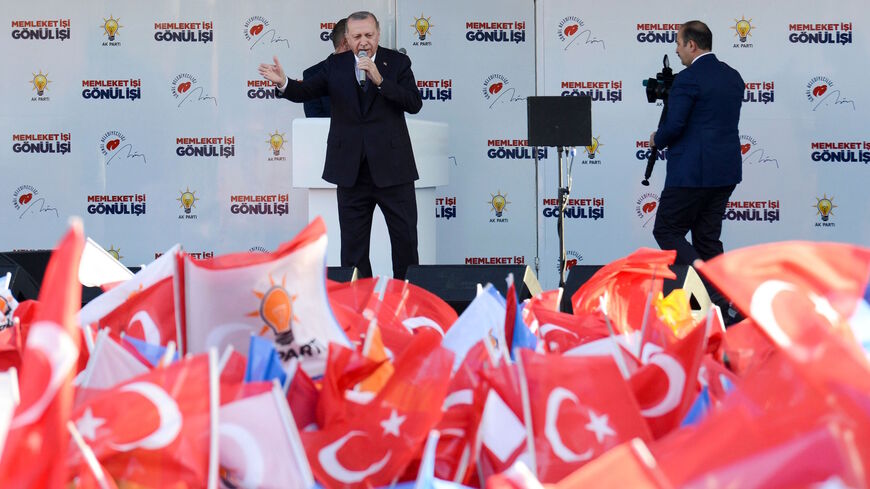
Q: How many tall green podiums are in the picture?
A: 0